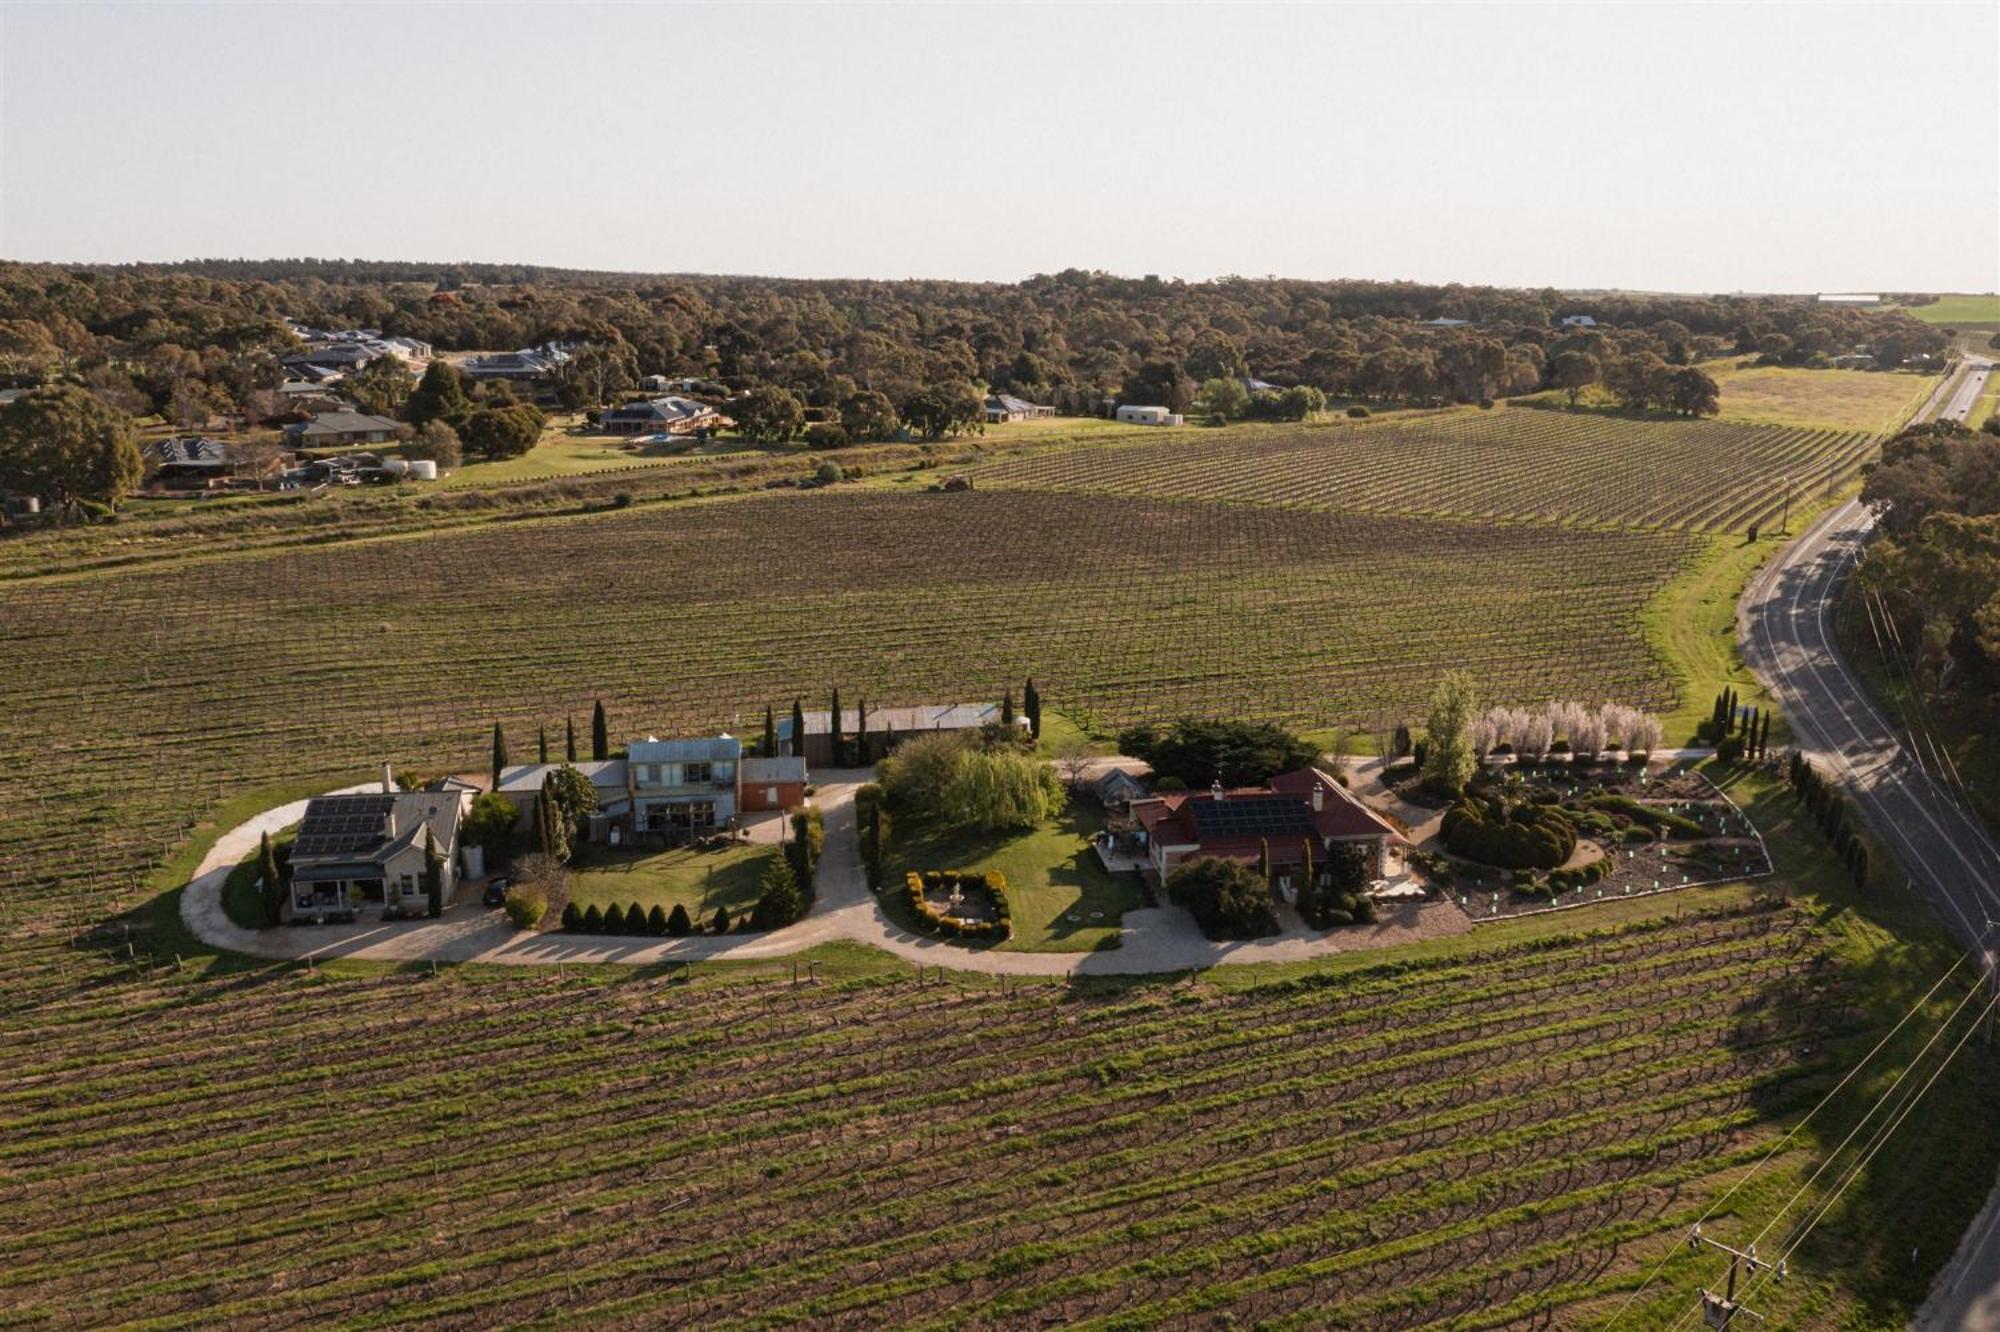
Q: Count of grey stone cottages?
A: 1